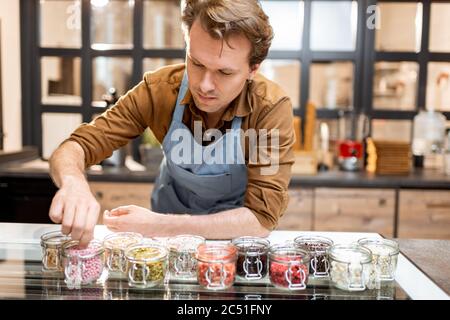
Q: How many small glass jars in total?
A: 11